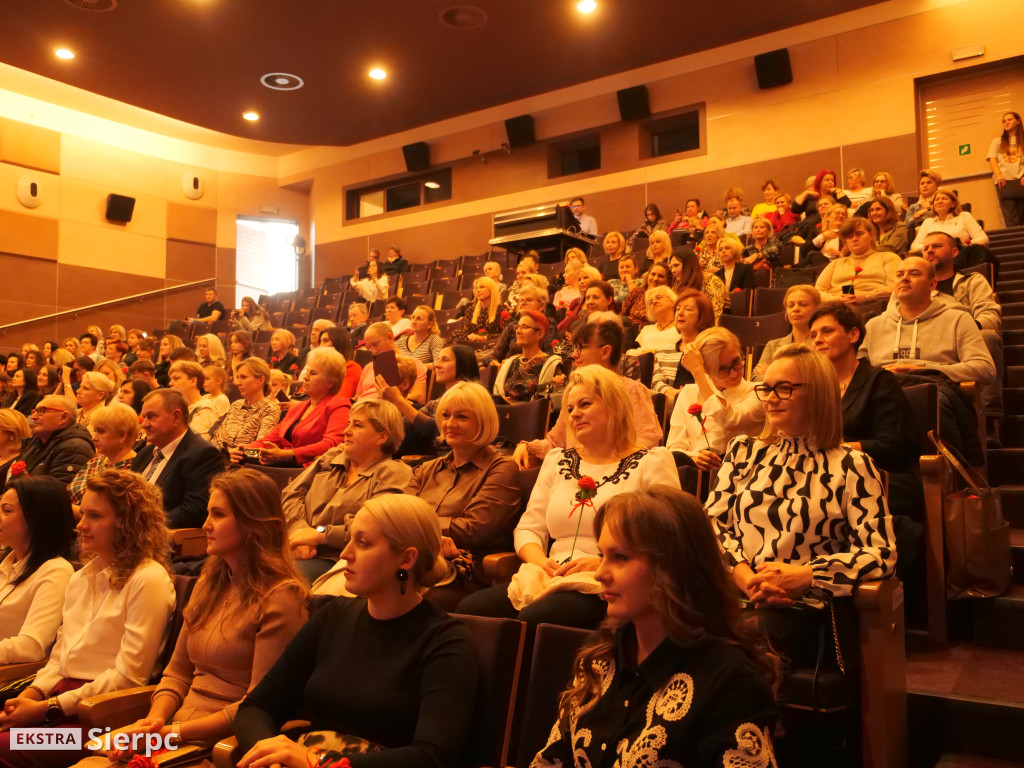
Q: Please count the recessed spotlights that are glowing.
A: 4